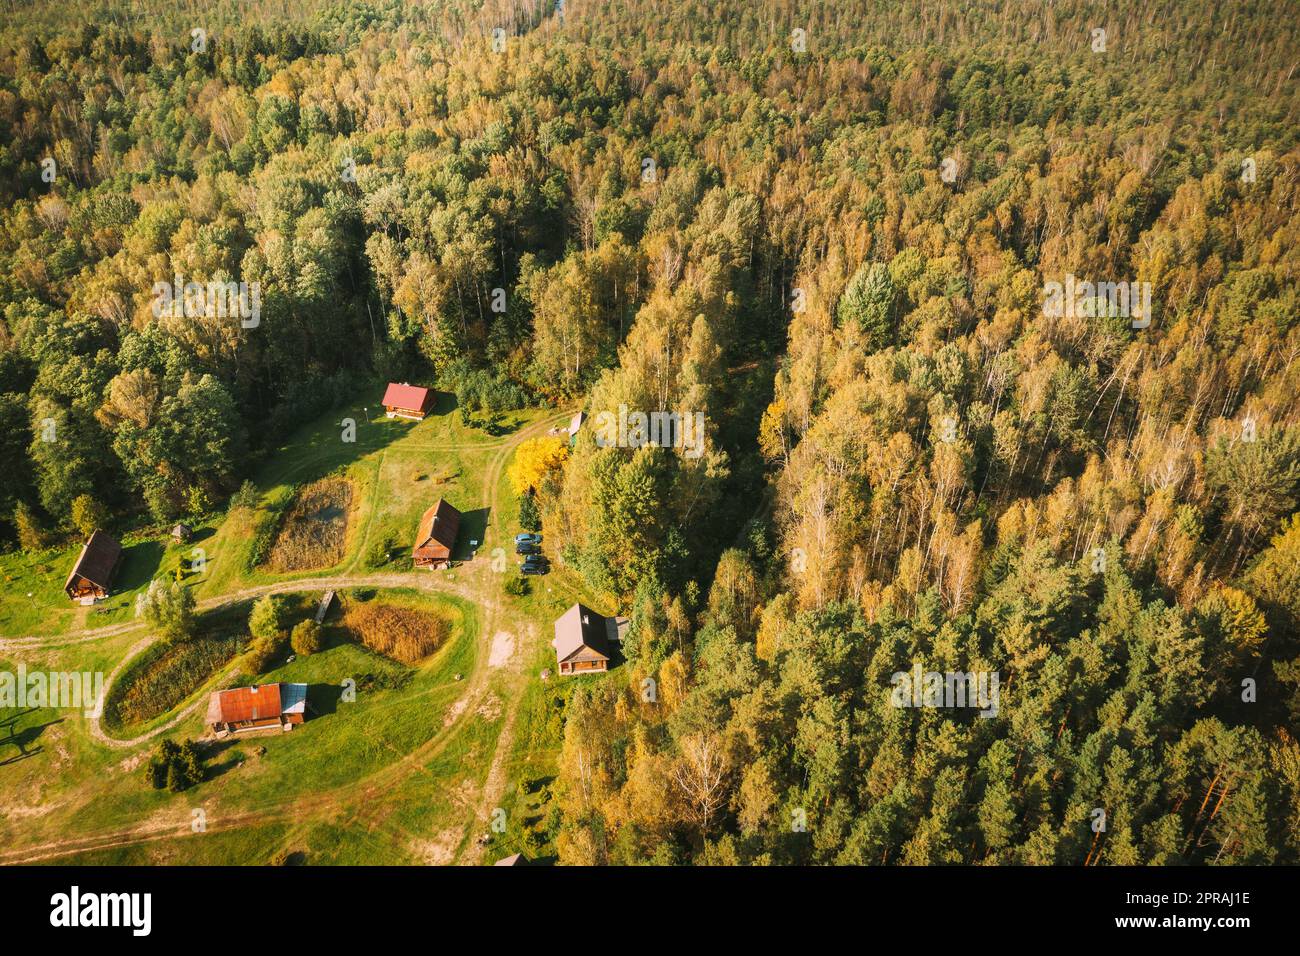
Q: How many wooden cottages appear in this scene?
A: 5